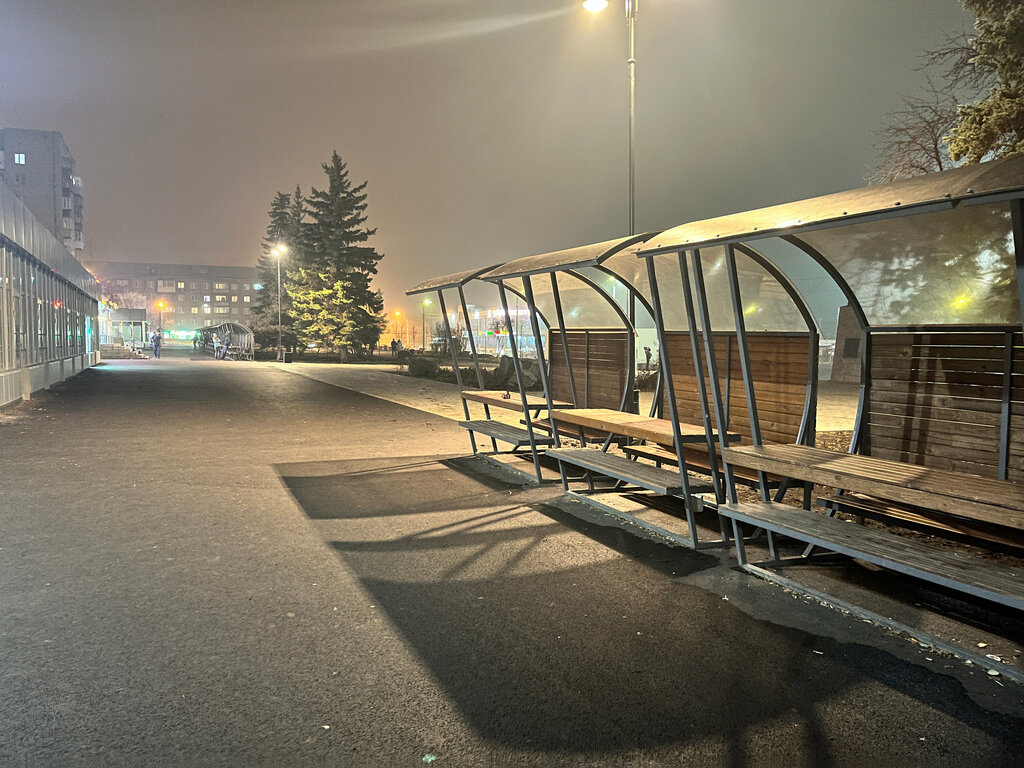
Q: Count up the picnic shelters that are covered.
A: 3